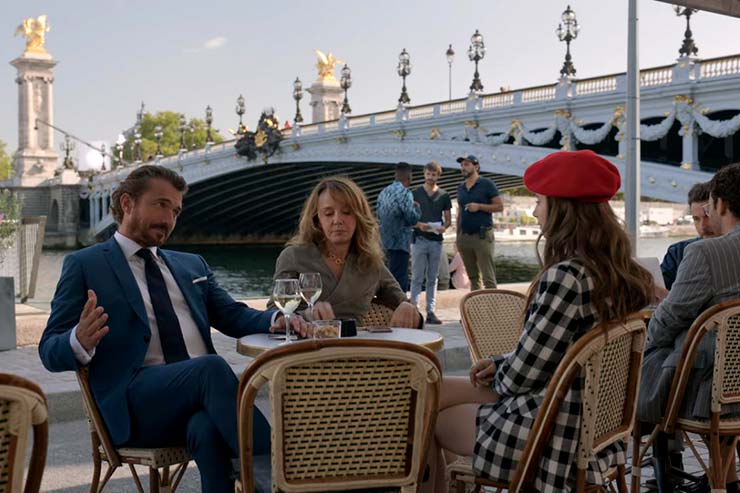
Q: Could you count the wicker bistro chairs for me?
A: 7